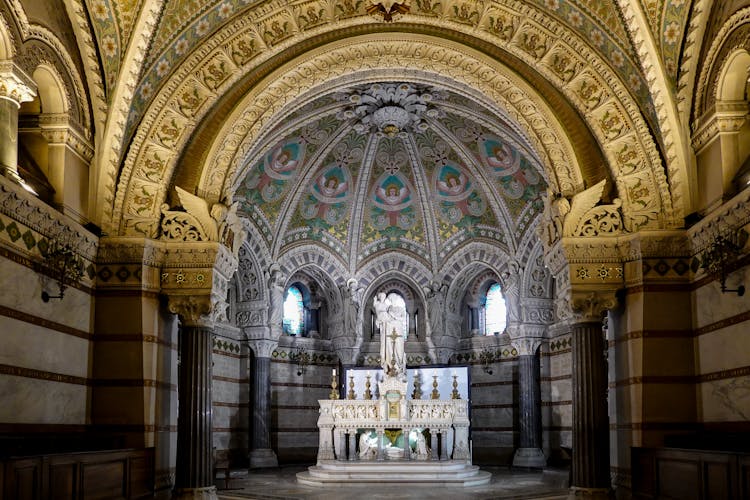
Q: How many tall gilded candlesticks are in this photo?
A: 6